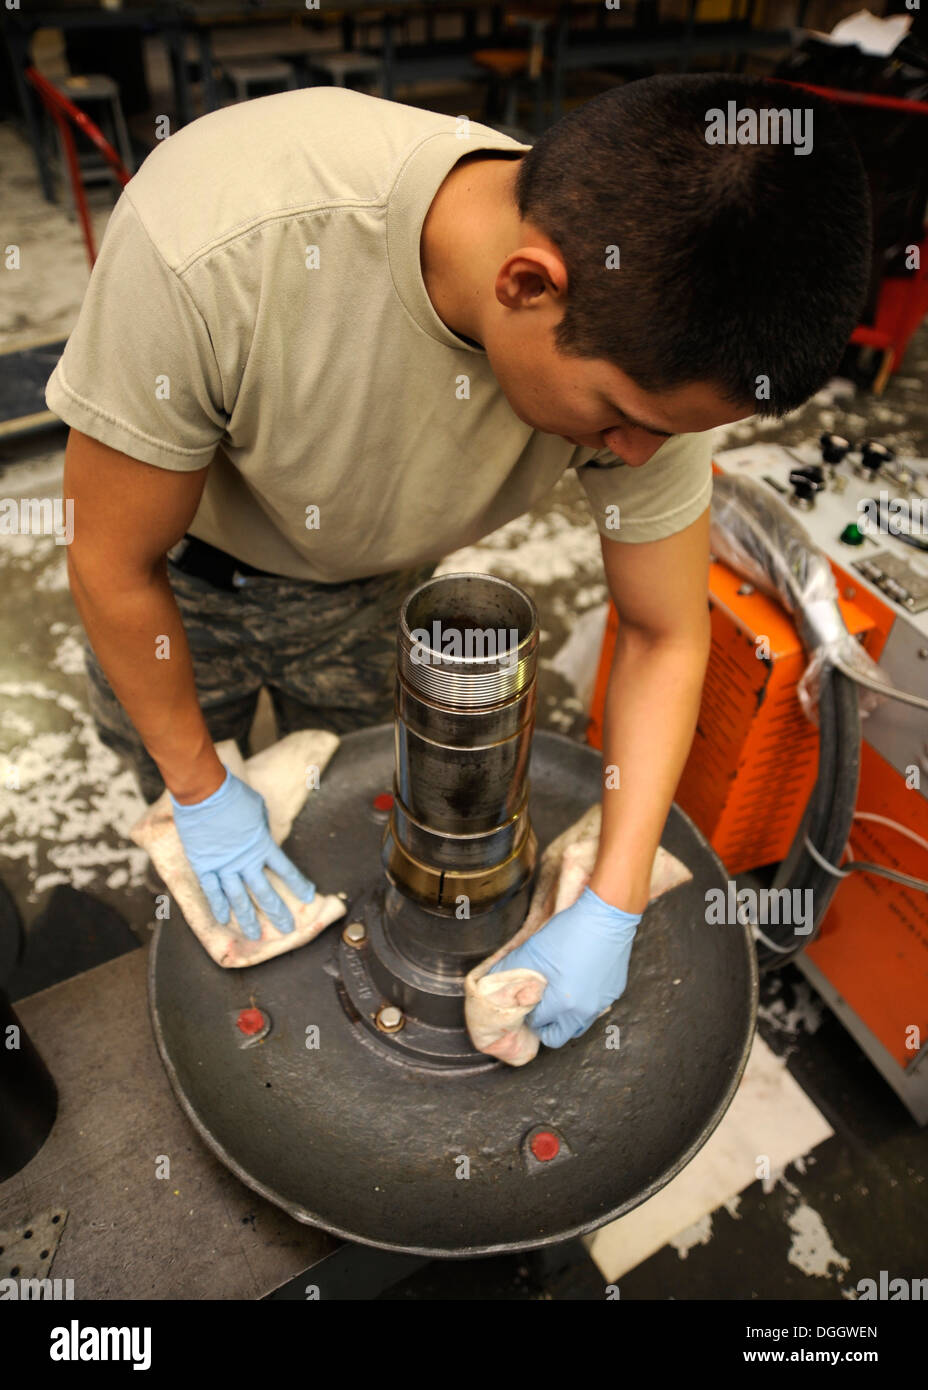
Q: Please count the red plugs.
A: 3